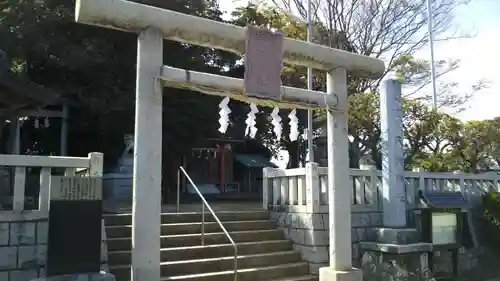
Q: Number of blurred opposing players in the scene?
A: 0